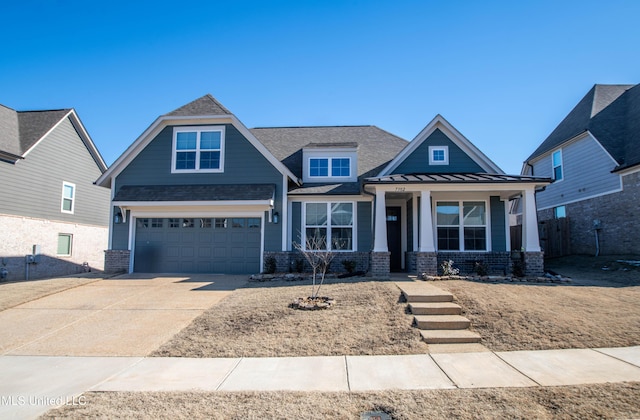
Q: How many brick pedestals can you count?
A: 3